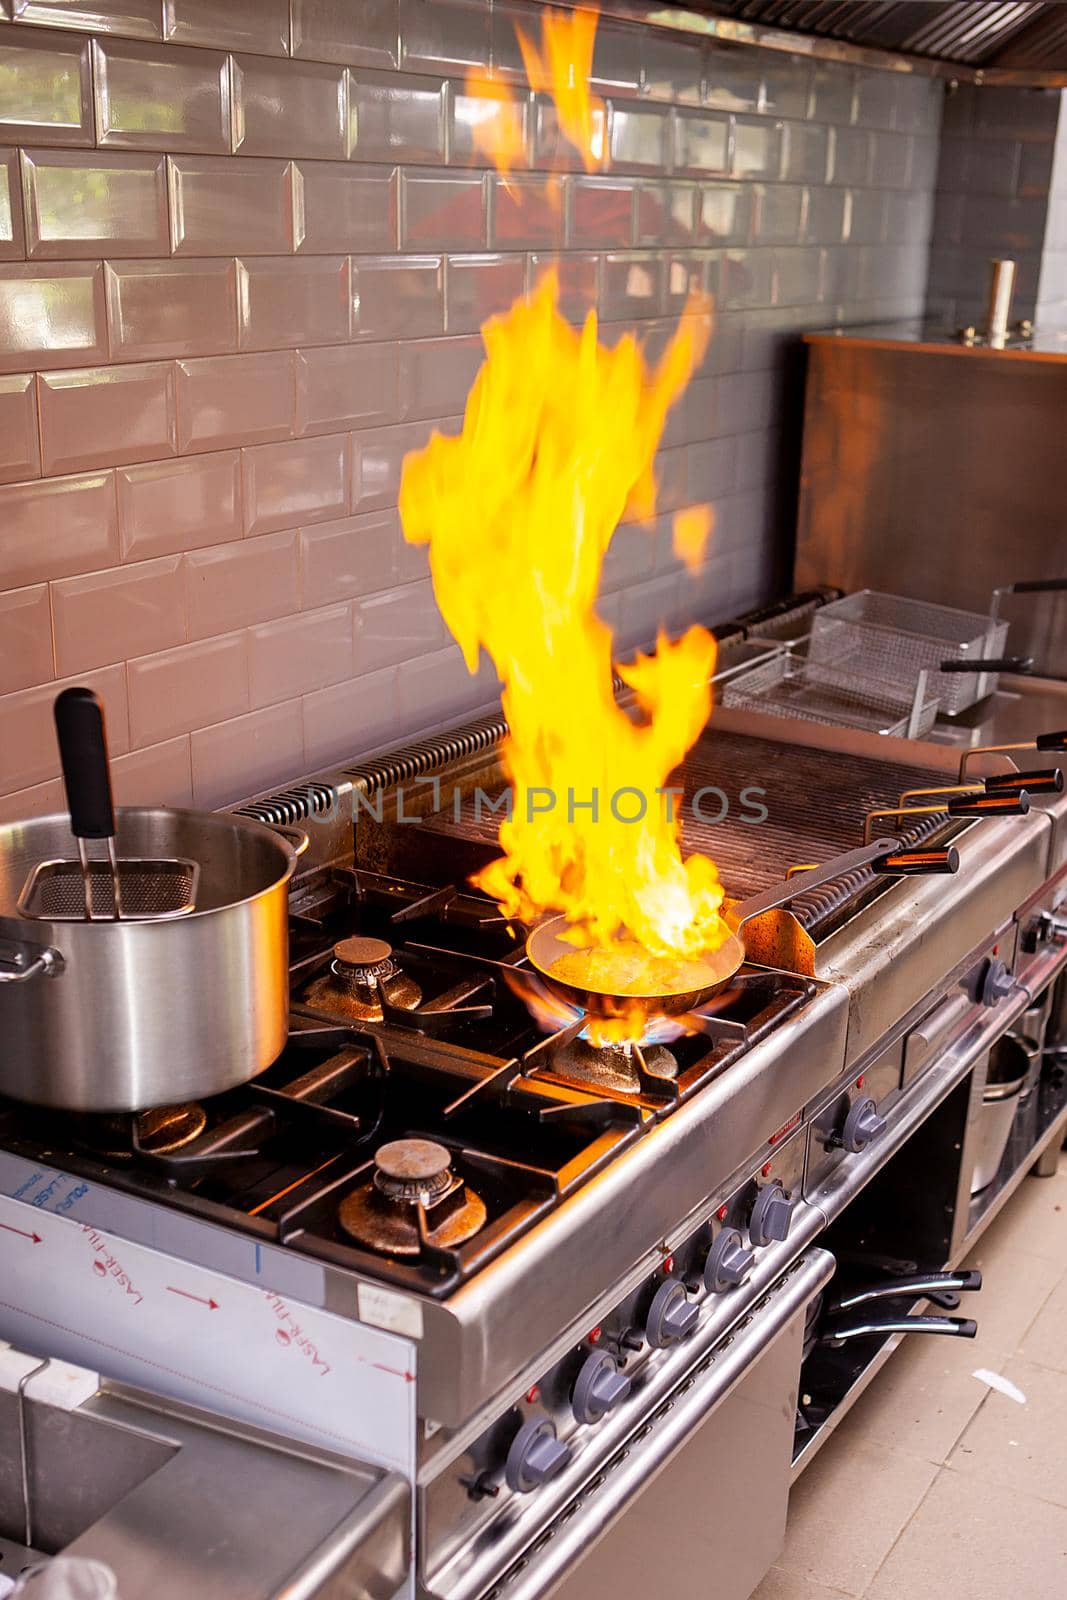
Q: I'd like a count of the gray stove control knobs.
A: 7